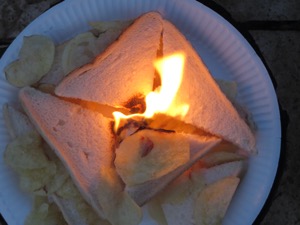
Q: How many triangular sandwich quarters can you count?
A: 4